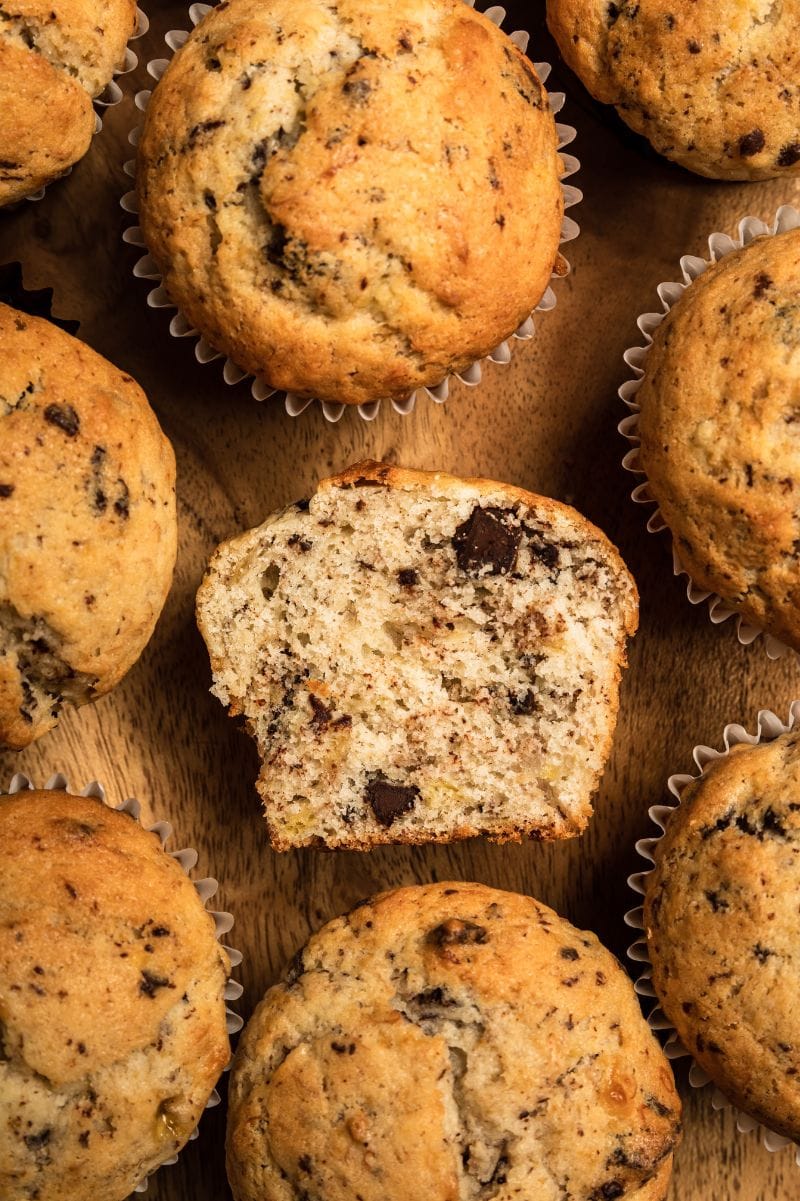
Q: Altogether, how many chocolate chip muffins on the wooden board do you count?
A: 9